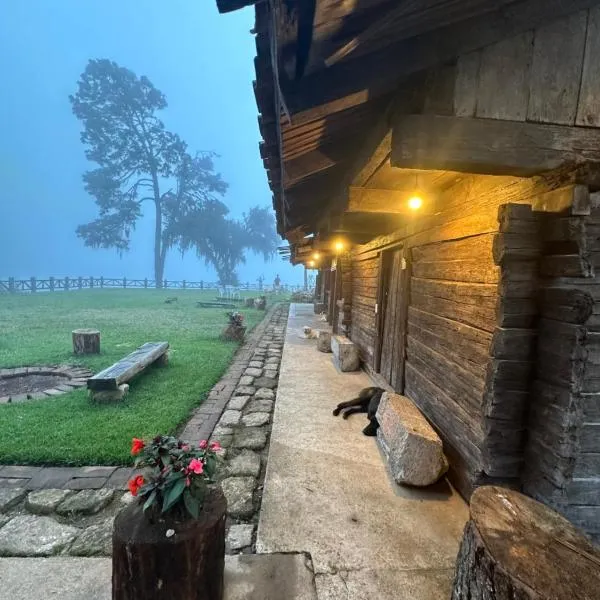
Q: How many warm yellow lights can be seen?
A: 4